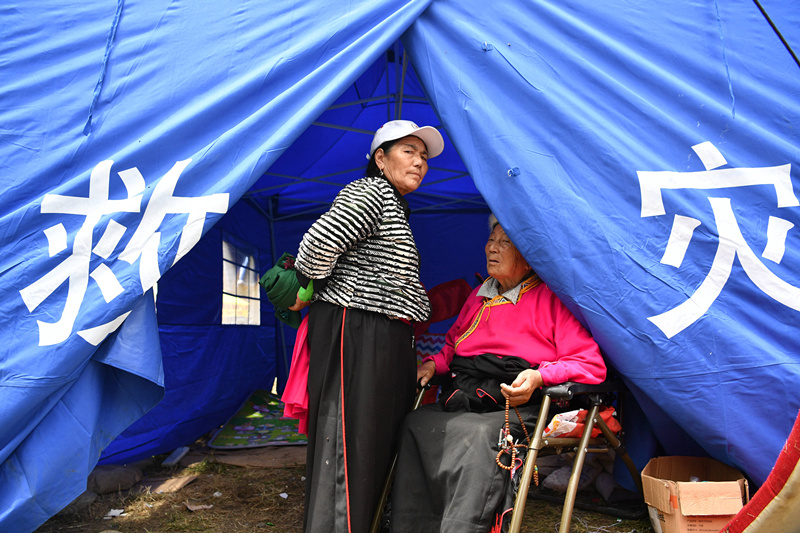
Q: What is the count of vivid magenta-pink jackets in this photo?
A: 1